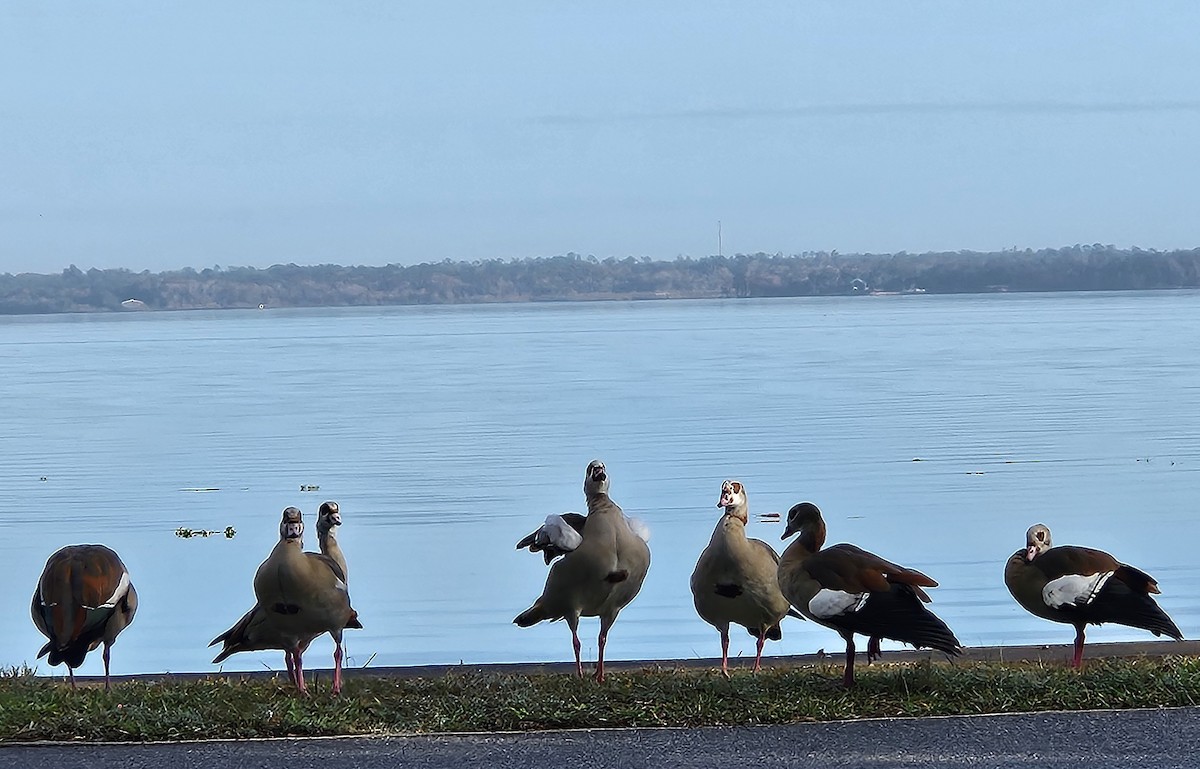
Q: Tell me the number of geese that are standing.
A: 7